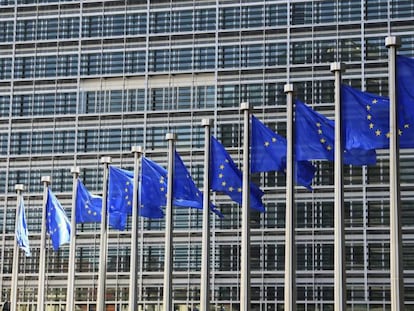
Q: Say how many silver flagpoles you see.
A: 11